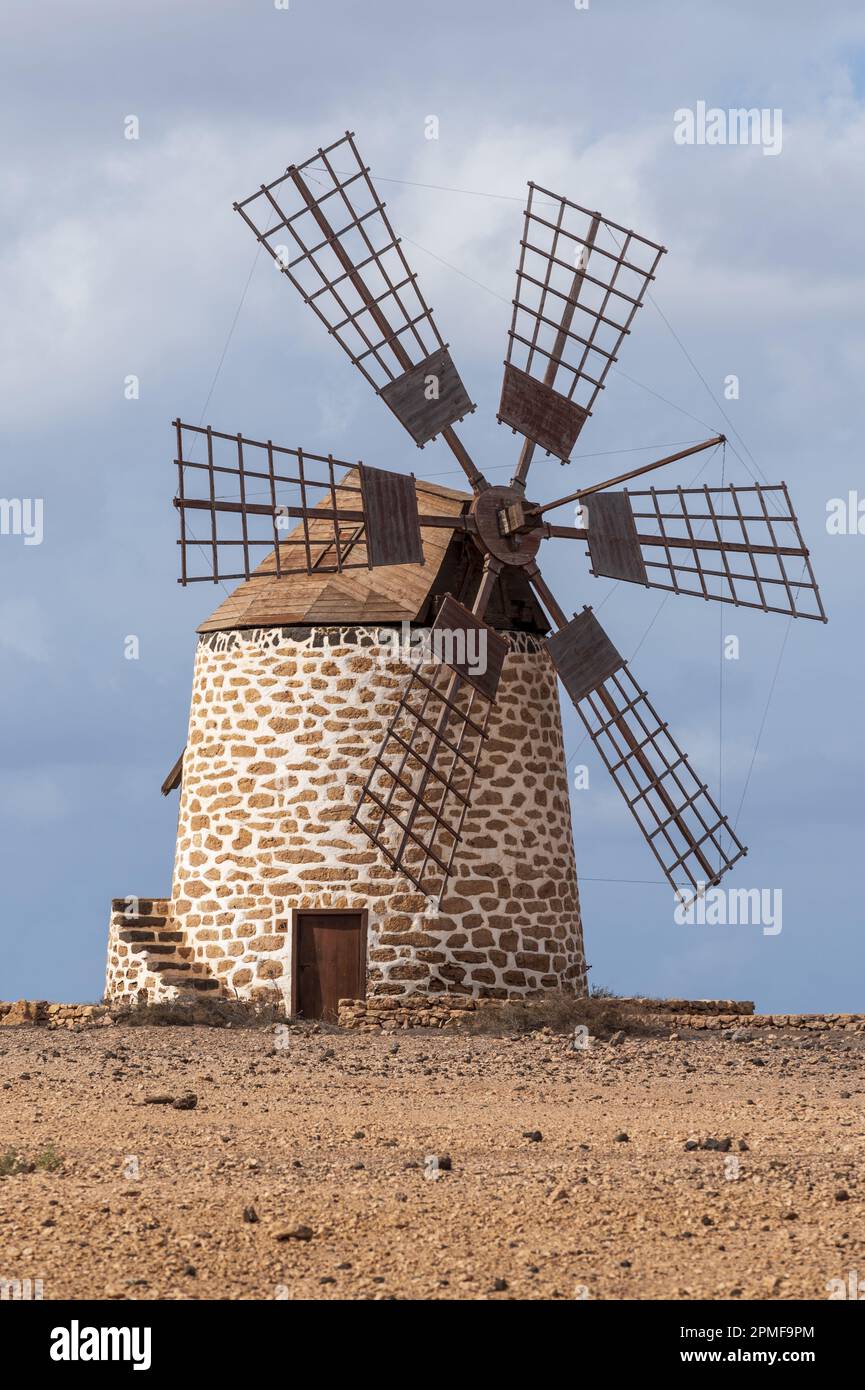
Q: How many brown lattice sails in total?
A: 6